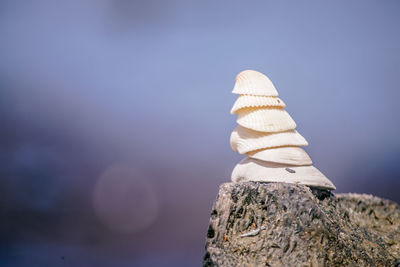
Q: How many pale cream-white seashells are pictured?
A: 6